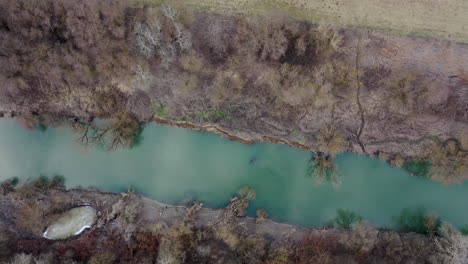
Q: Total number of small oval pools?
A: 1